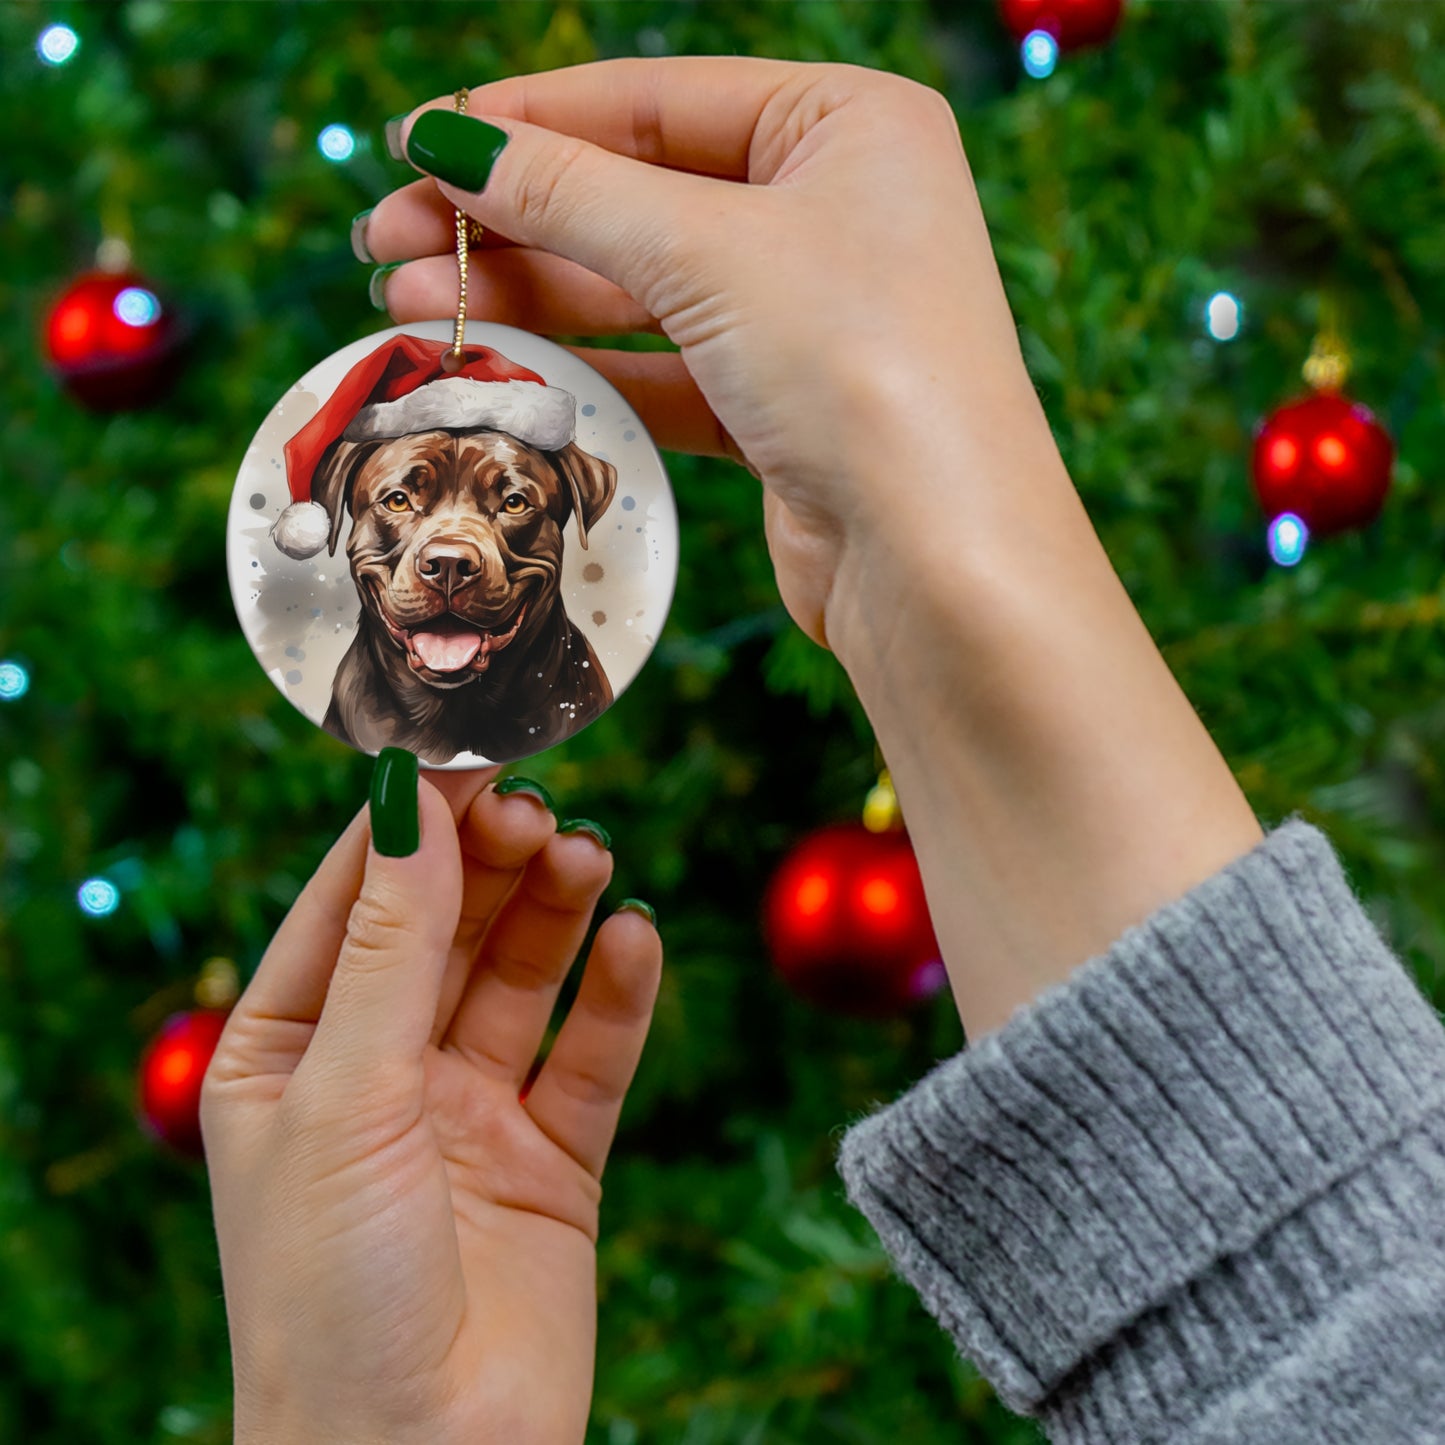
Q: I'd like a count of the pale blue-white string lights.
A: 8